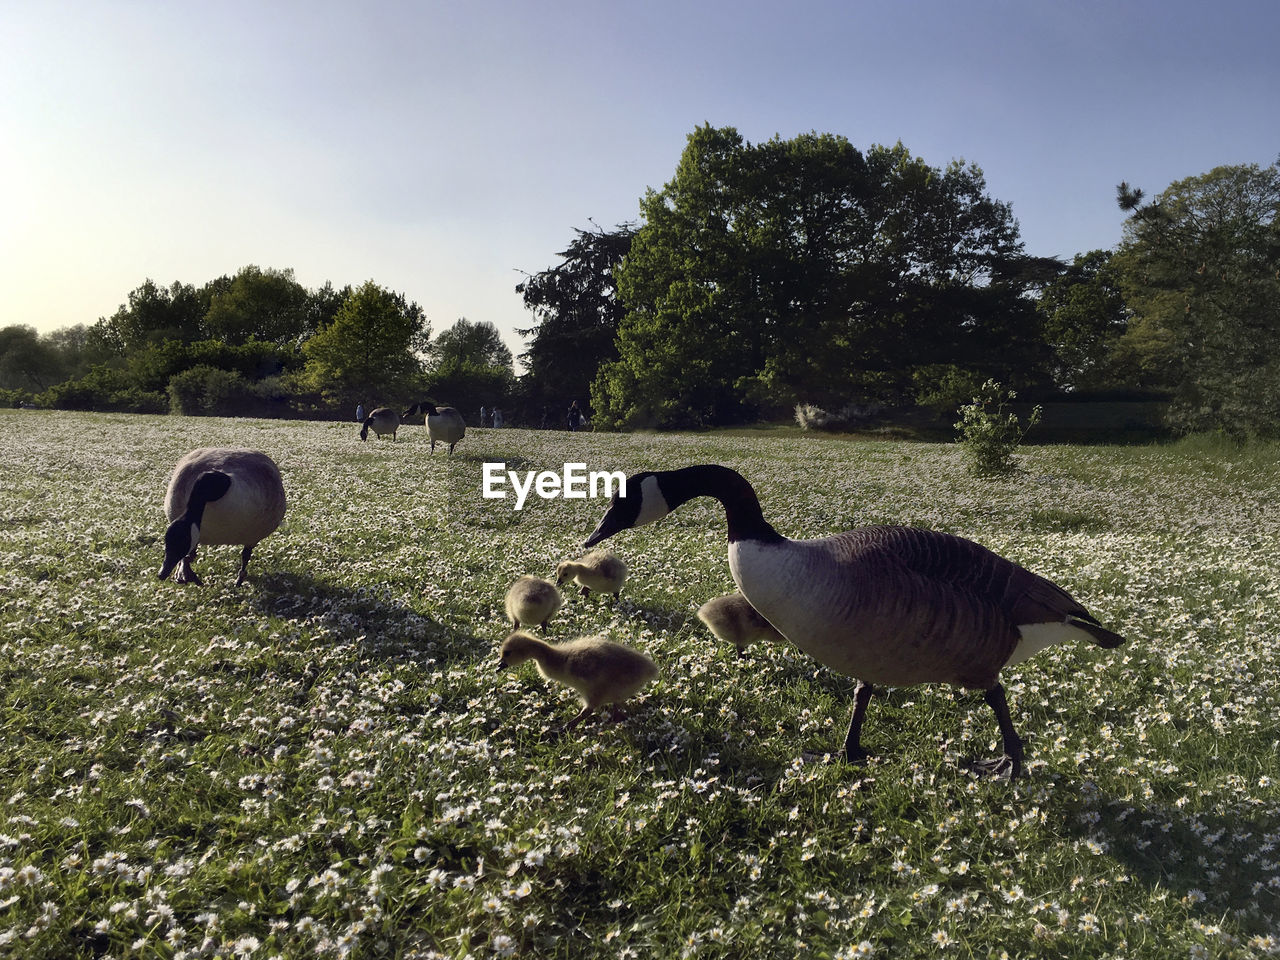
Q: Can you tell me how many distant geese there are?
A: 2